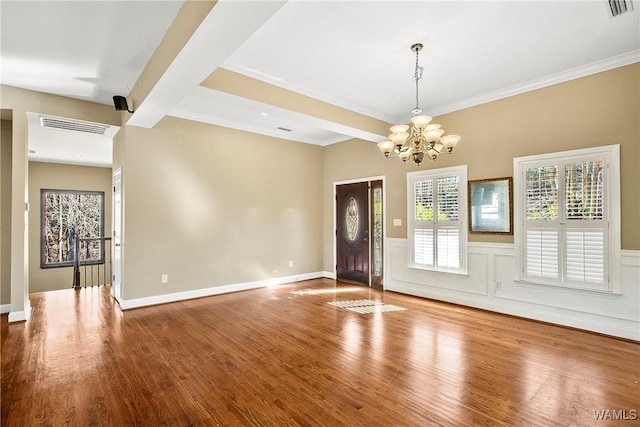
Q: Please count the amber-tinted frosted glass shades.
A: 9